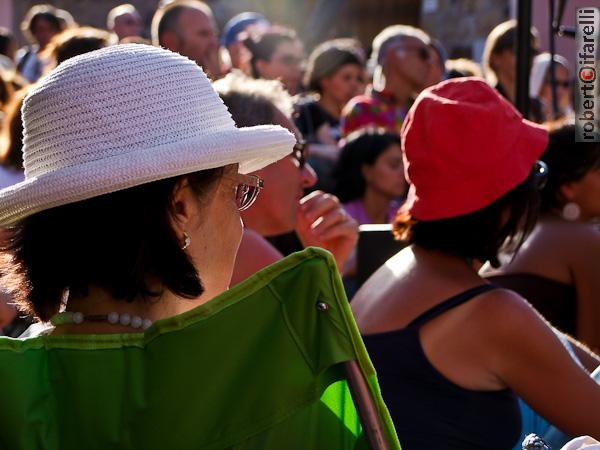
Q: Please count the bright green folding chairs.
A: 1